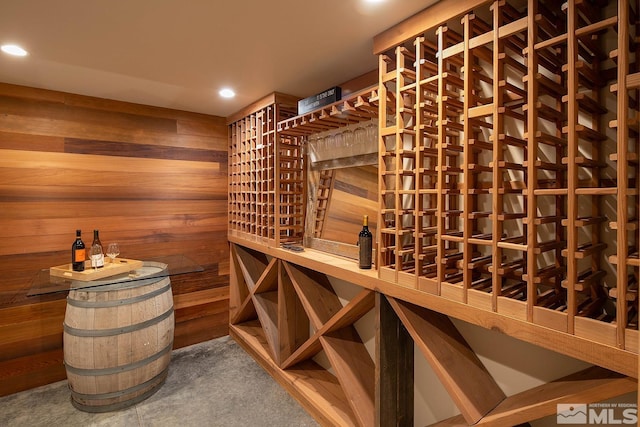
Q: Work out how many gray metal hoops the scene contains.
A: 6